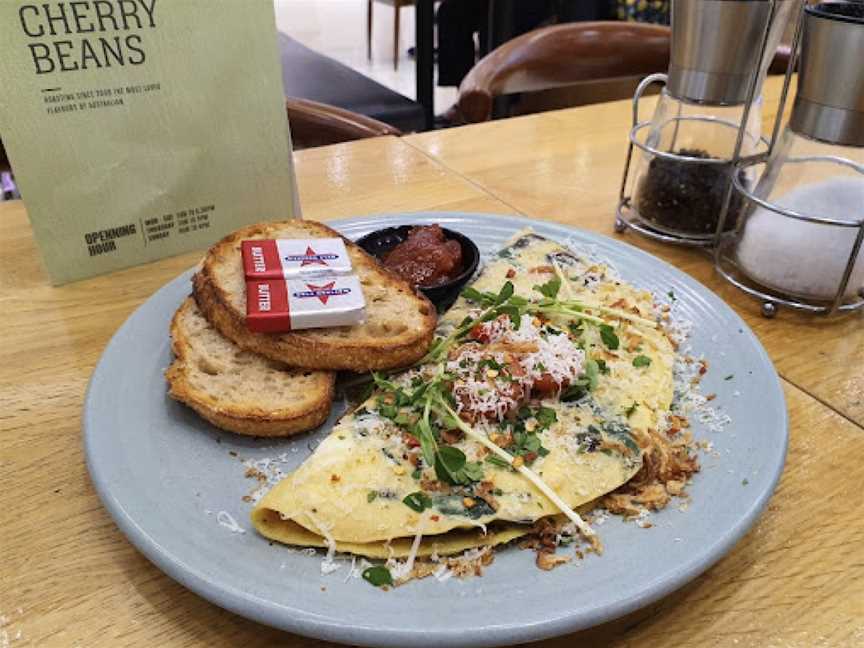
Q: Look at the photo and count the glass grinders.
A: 2